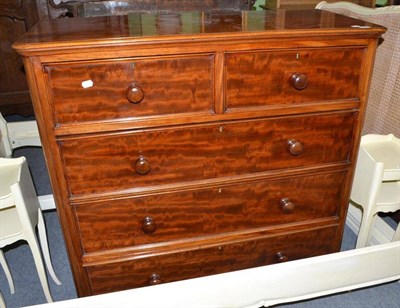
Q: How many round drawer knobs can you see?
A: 8